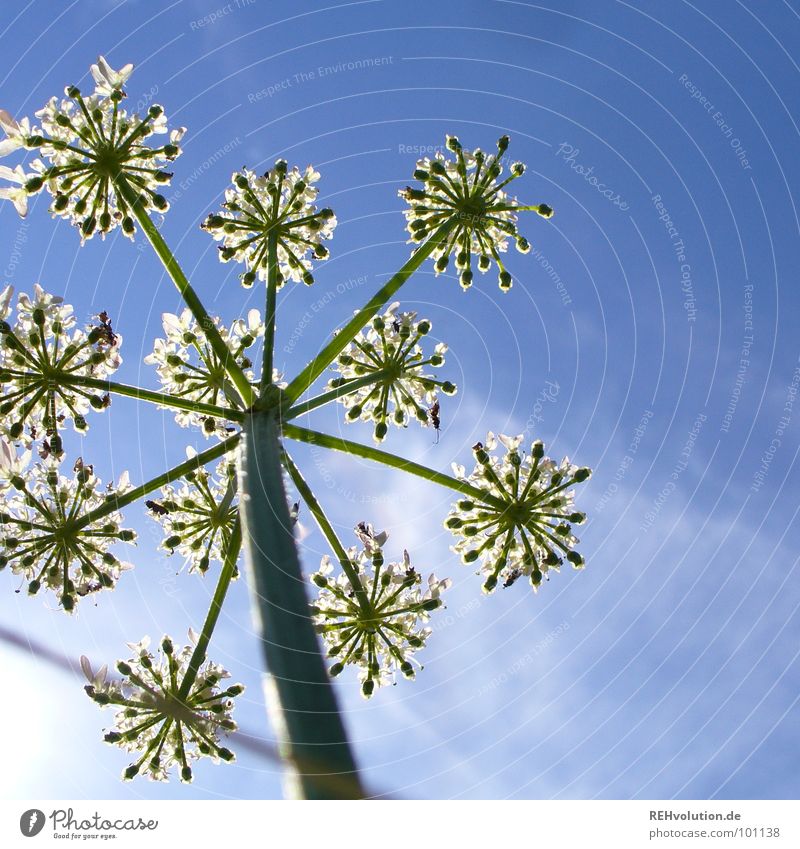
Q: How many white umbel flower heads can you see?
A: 11